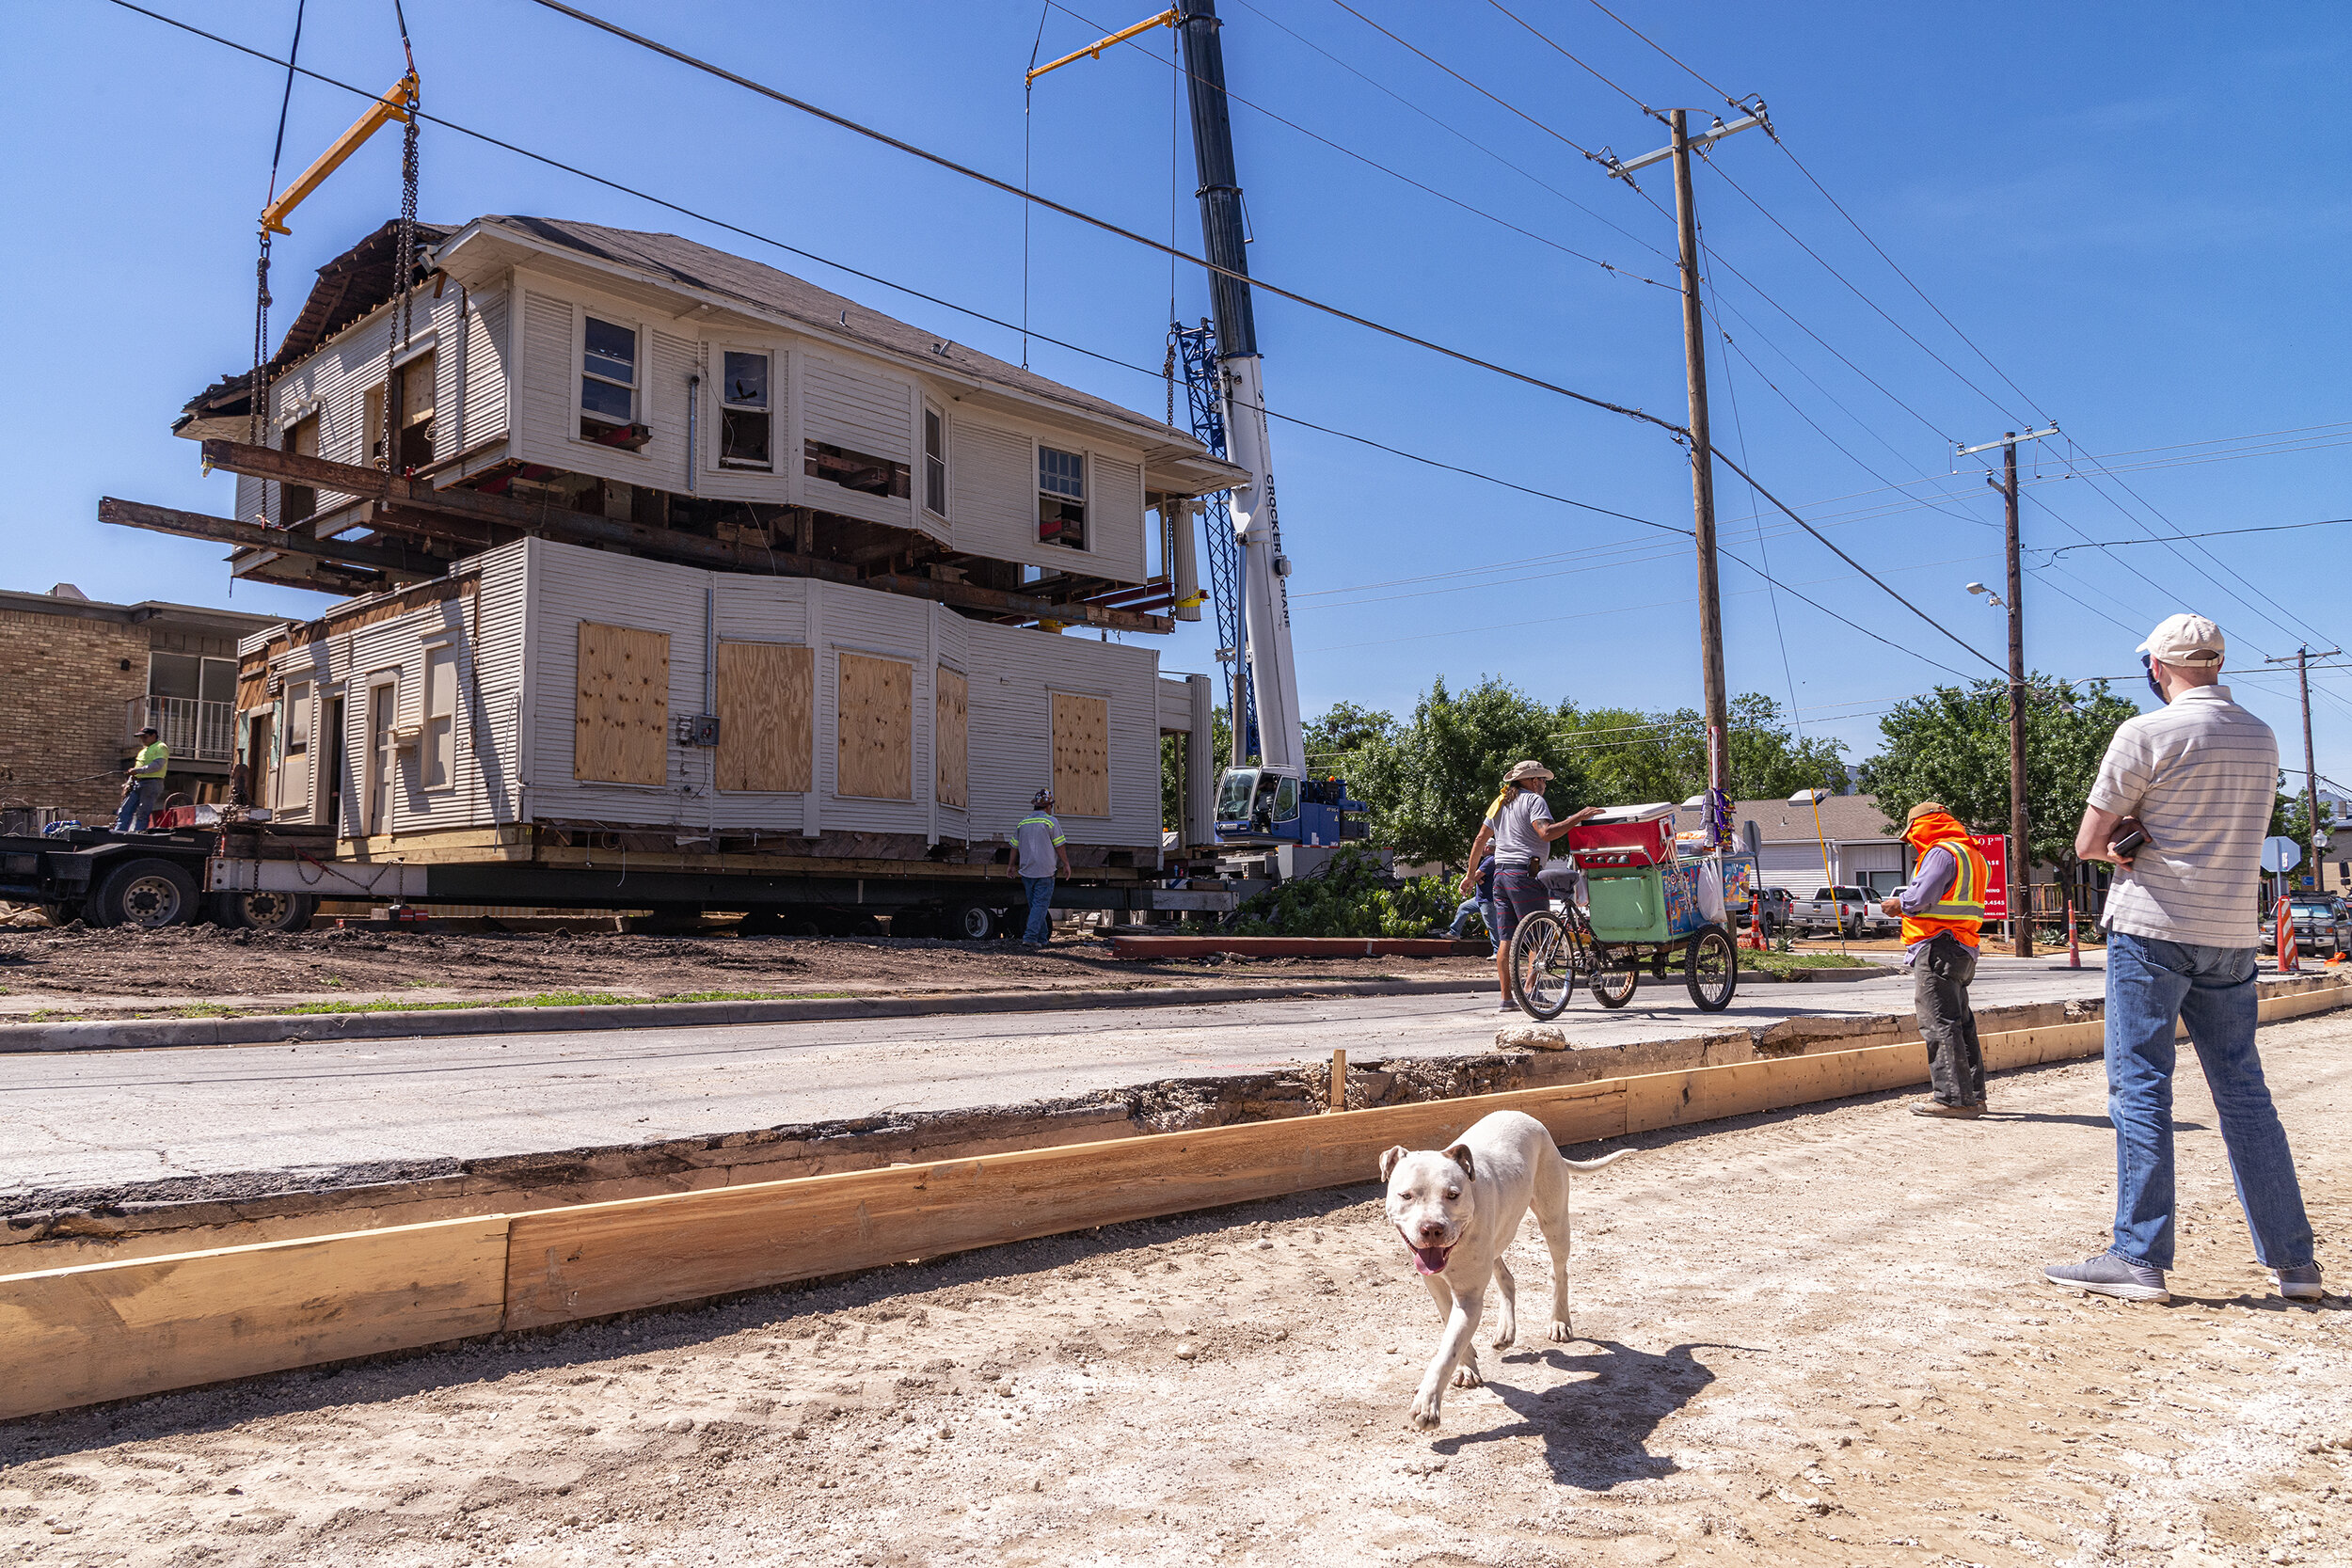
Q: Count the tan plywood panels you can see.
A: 5